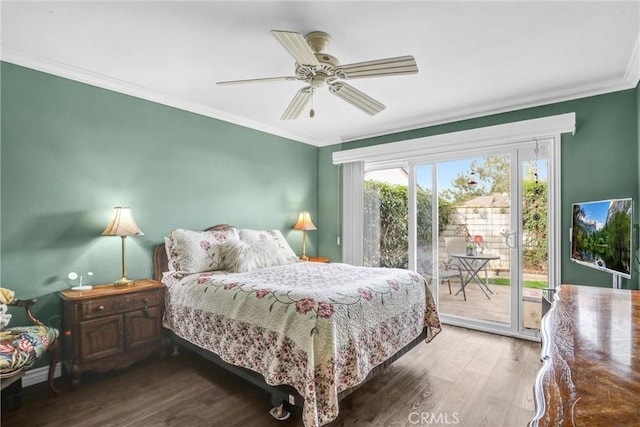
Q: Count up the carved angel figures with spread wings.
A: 0